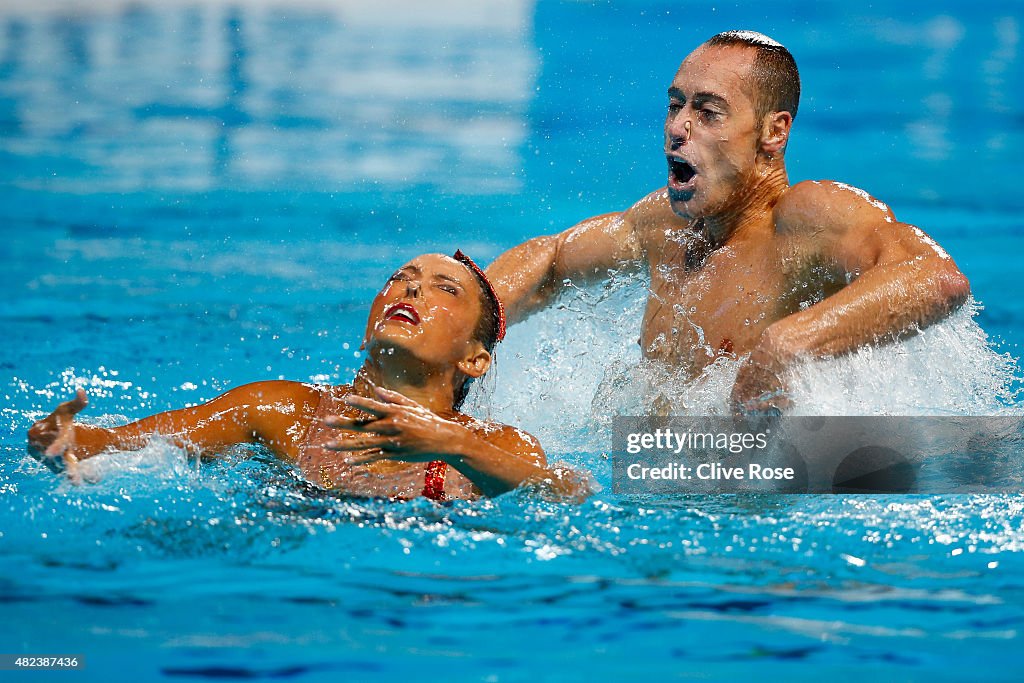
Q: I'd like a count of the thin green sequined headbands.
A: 0